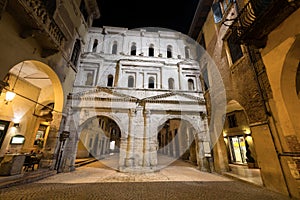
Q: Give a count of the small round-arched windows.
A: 12